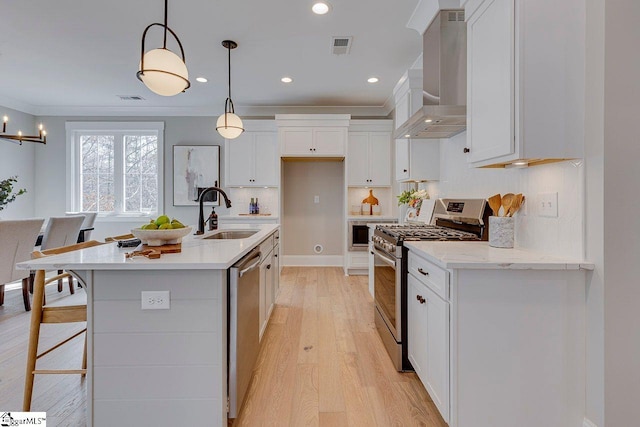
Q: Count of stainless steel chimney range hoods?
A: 1